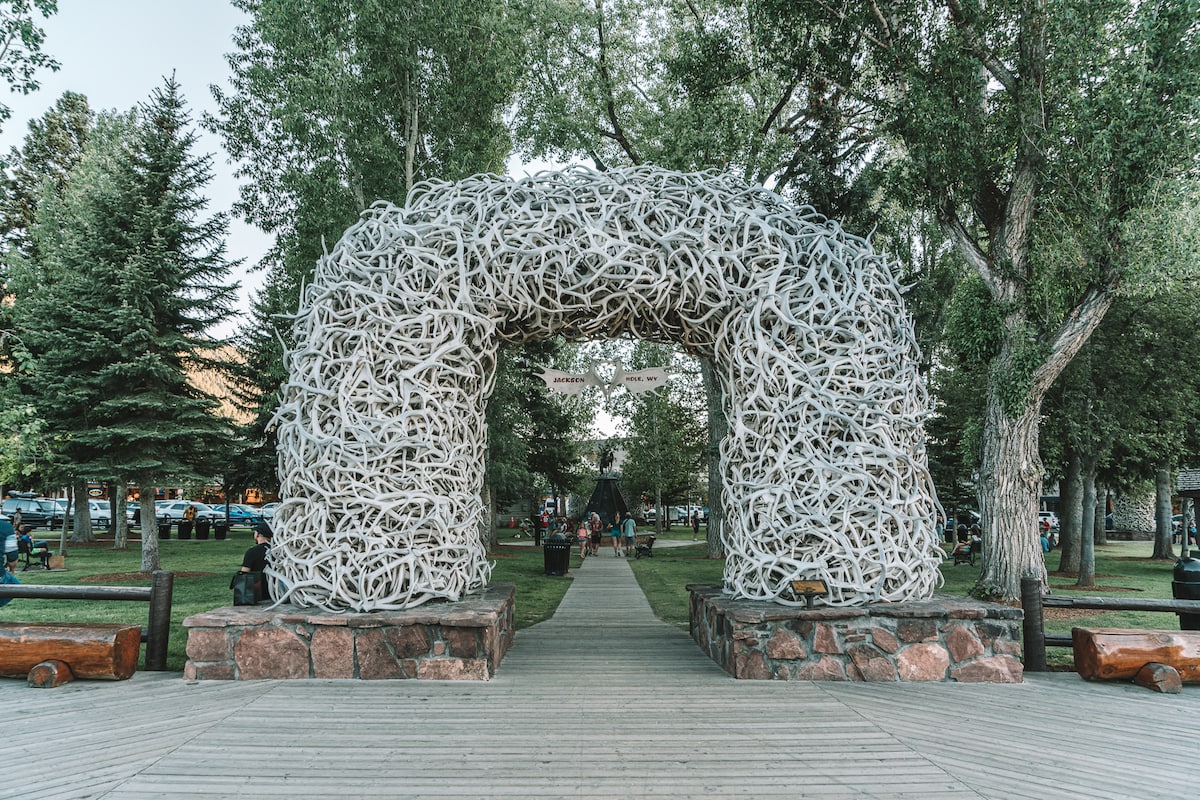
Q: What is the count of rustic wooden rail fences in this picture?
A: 2